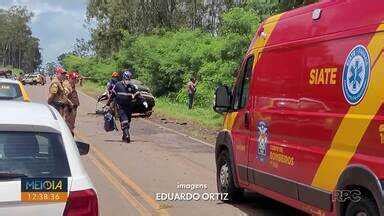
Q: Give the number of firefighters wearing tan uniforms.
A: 2